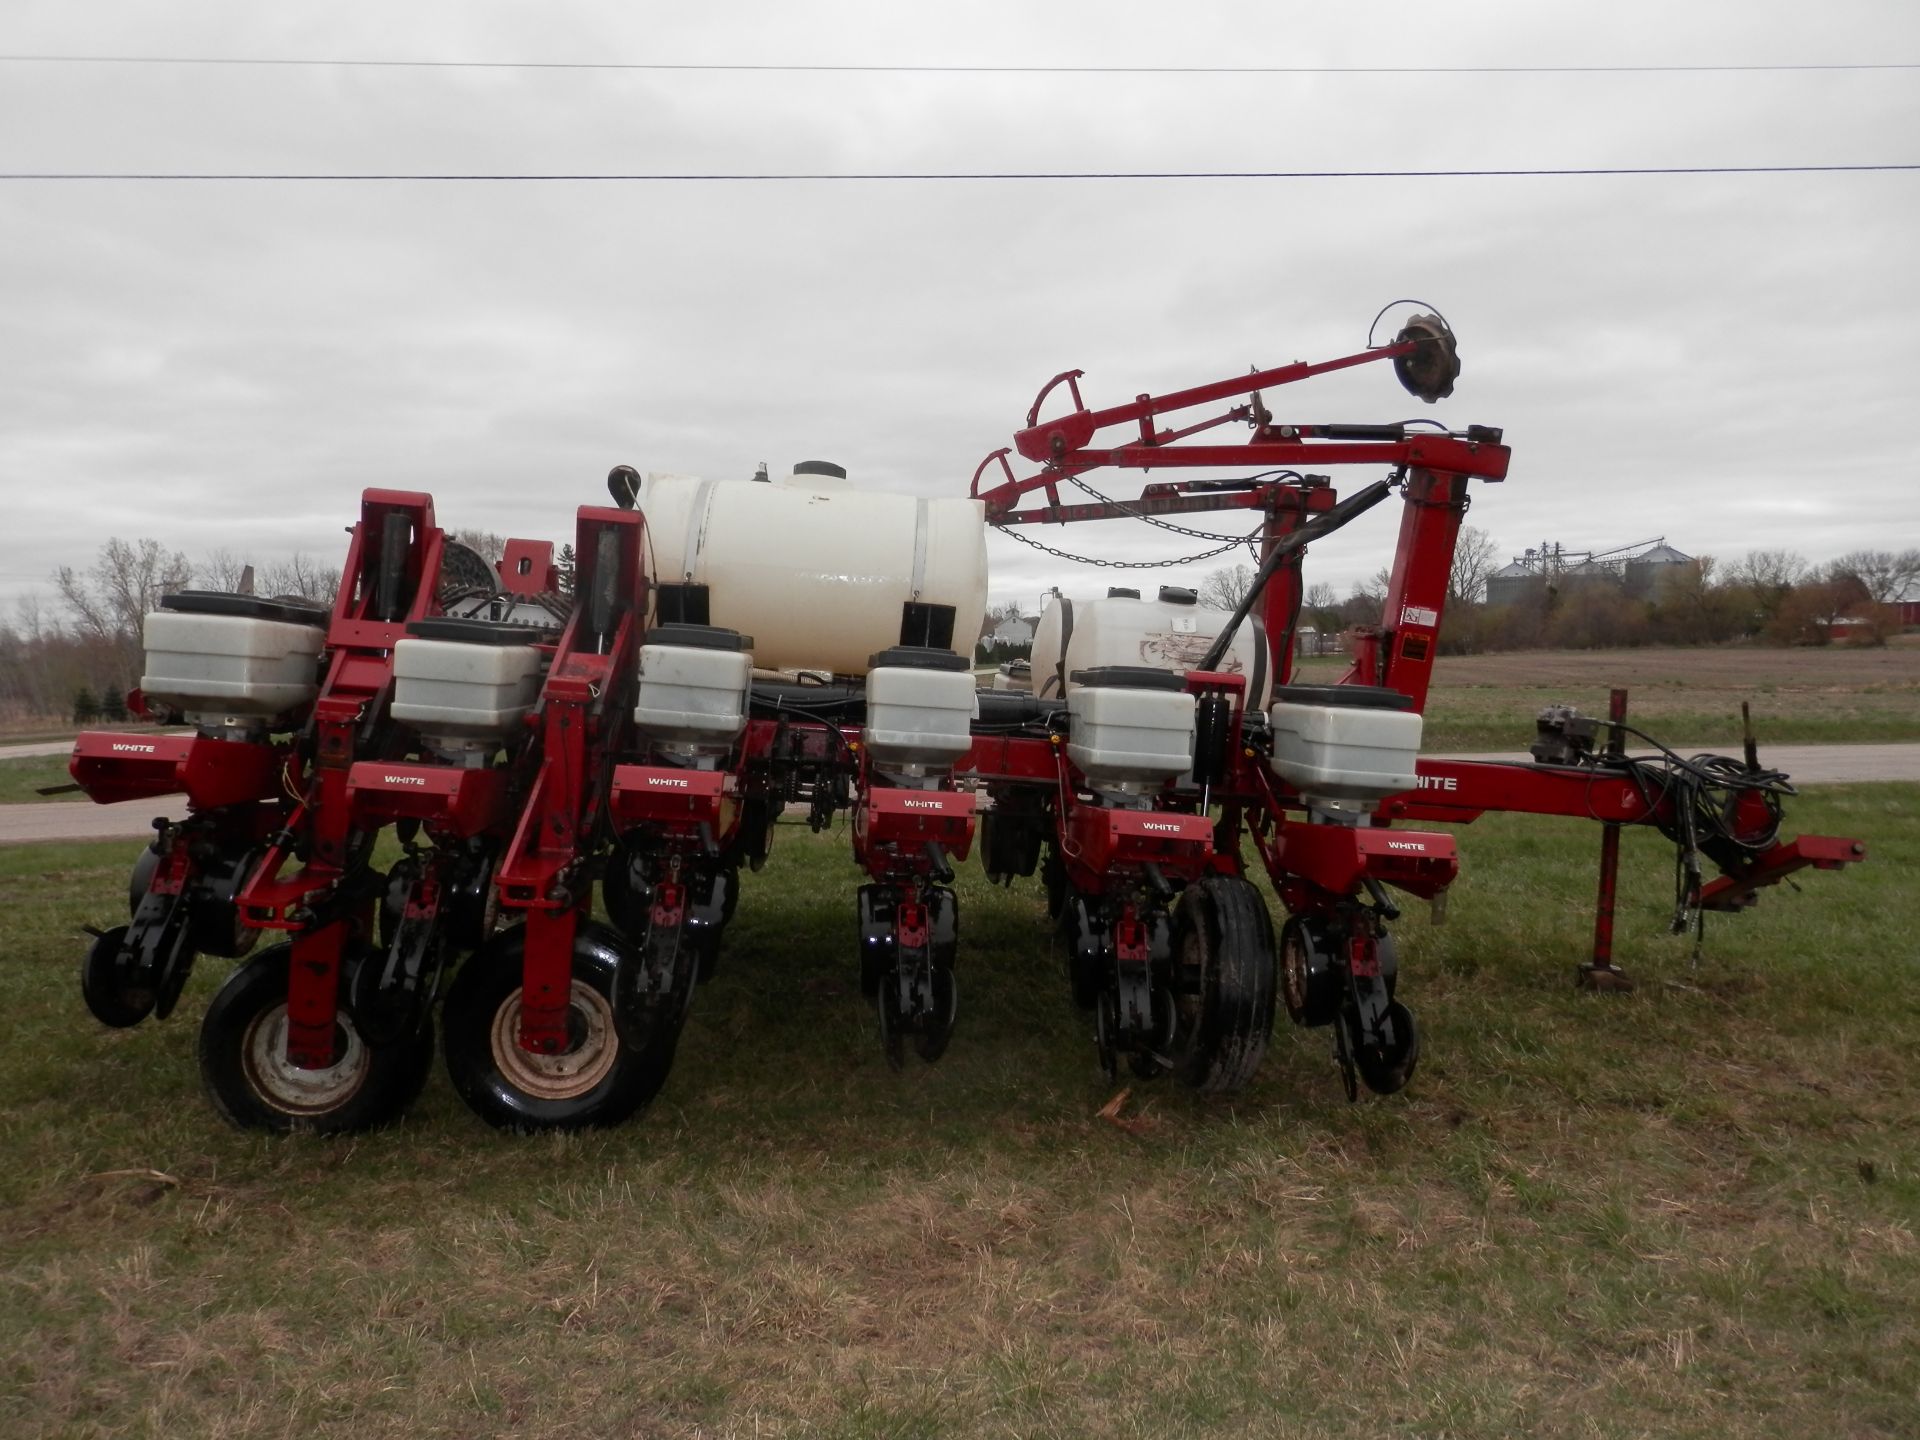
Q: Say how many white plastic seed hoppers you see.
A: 6